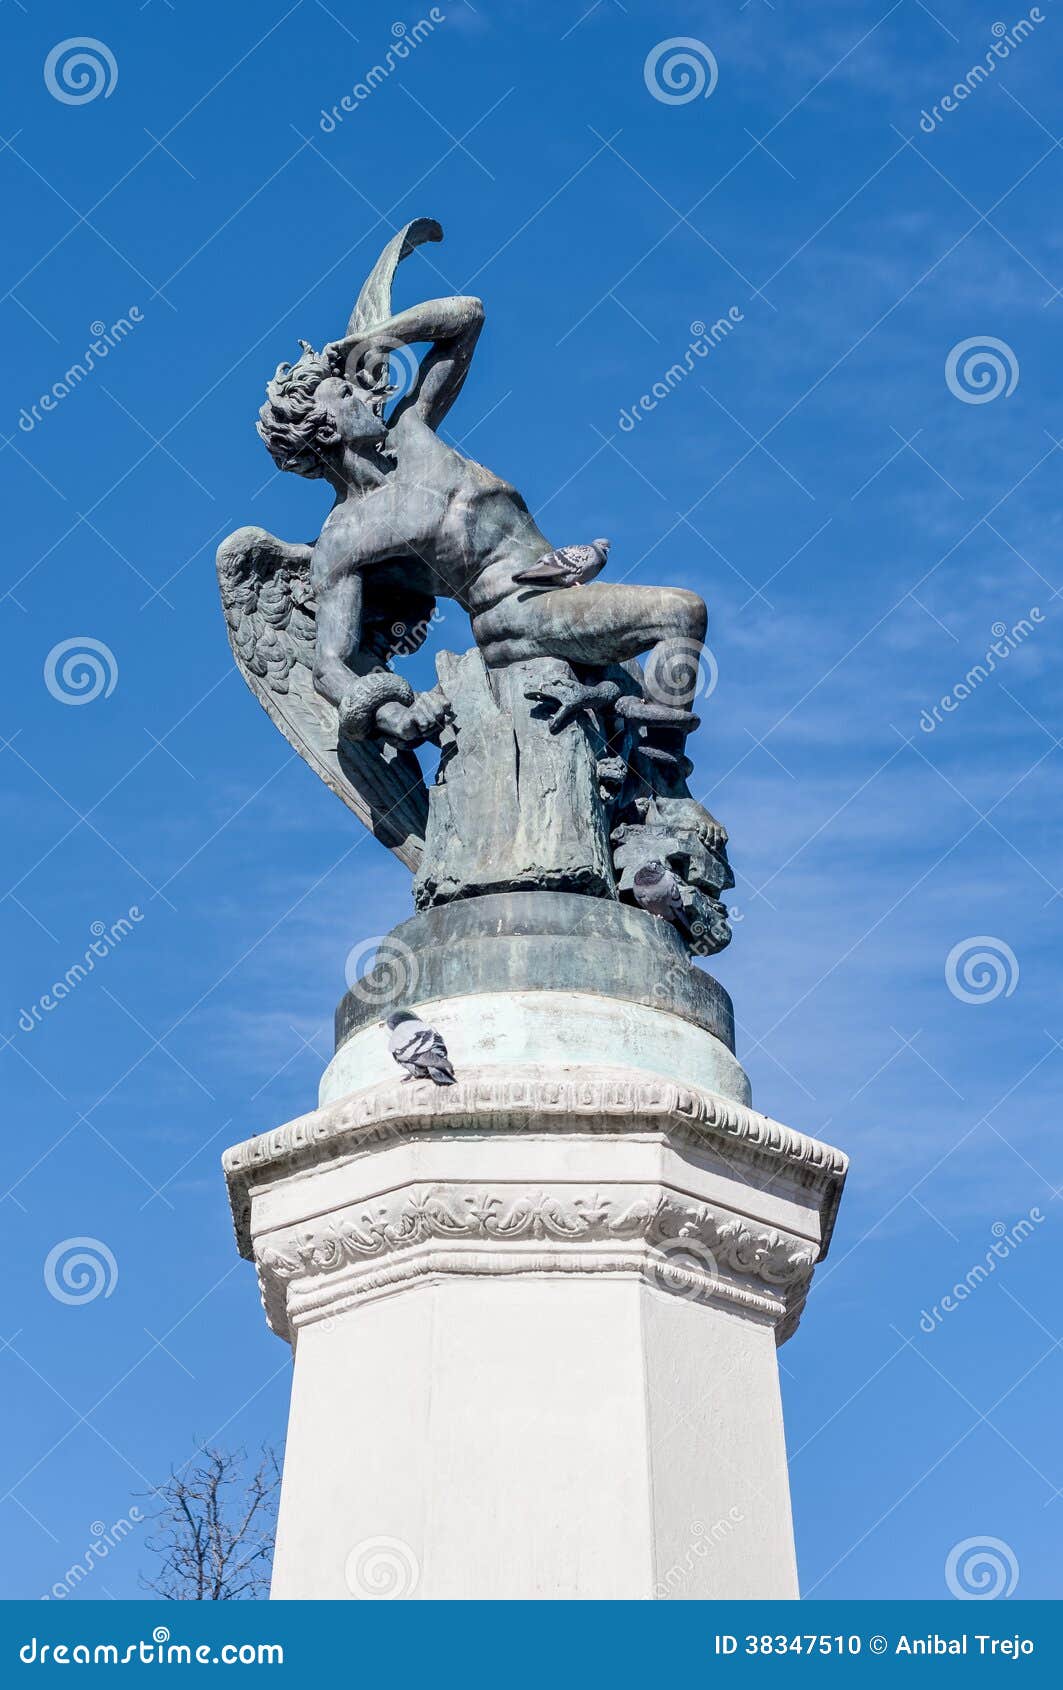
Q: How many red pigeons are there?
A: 0